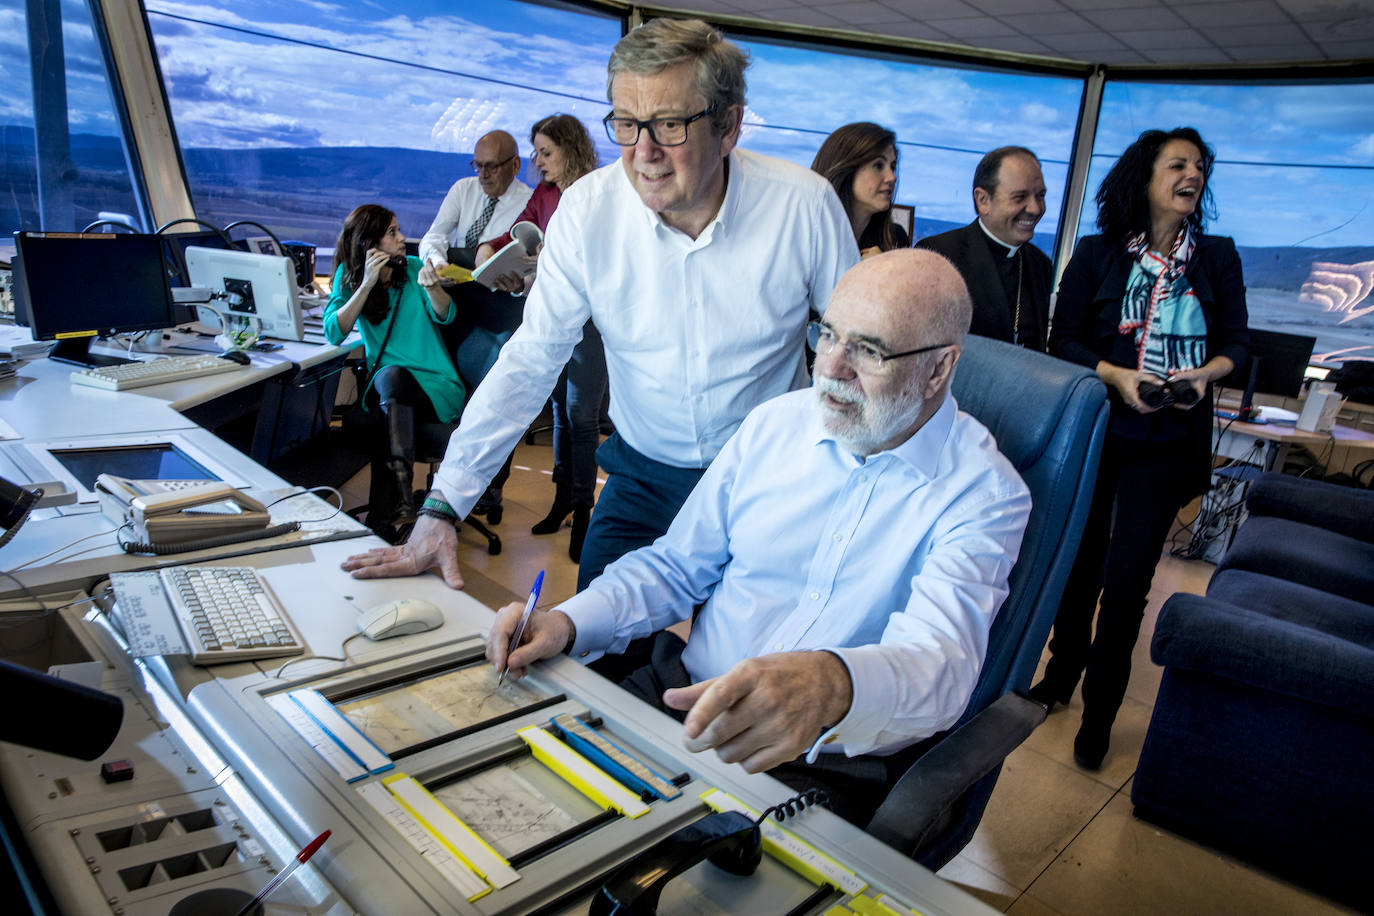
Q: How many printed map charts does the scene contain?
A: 2